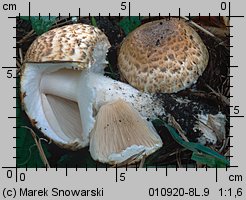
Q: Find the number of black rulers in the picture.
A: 4